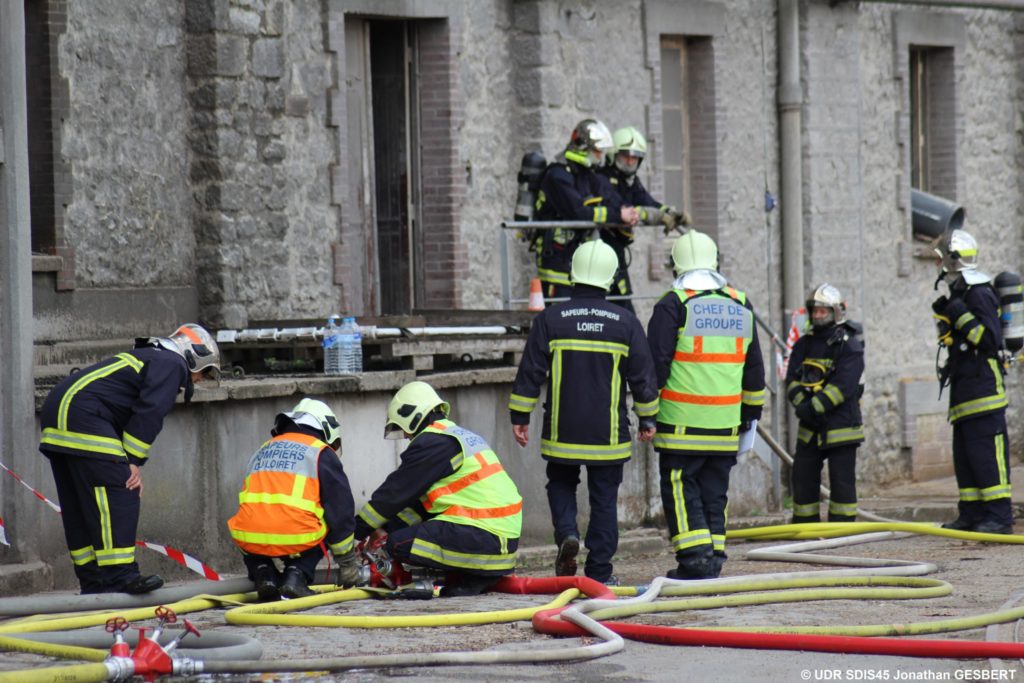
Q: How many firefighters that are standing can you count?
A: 7